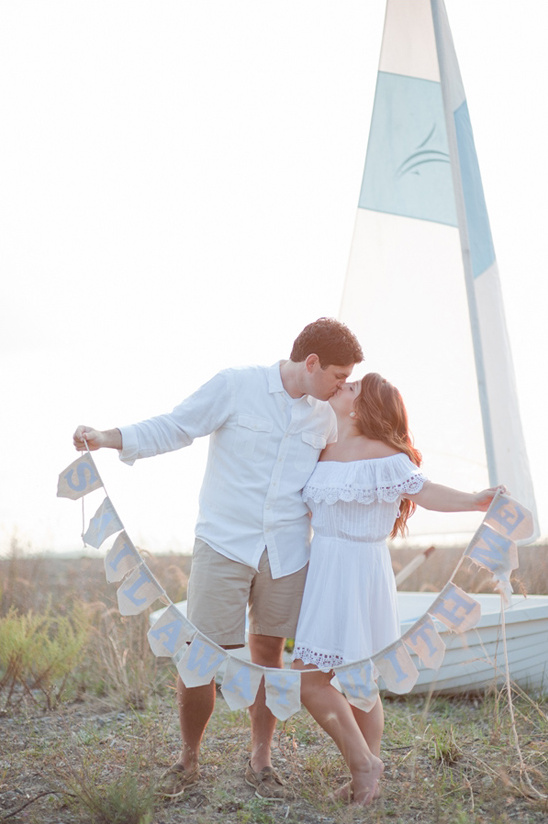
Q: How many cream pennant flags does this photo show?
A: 14